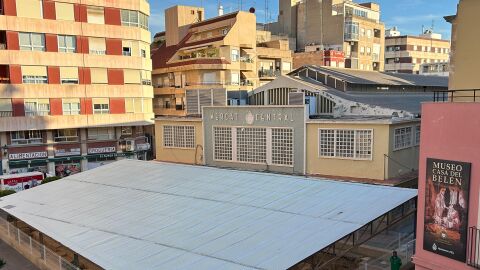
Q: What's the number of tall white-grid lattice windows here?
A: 3